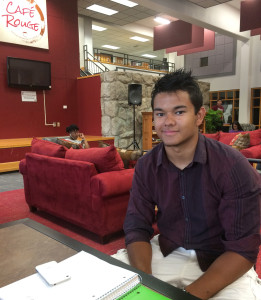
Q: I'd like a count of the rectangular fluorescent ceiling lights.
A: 7